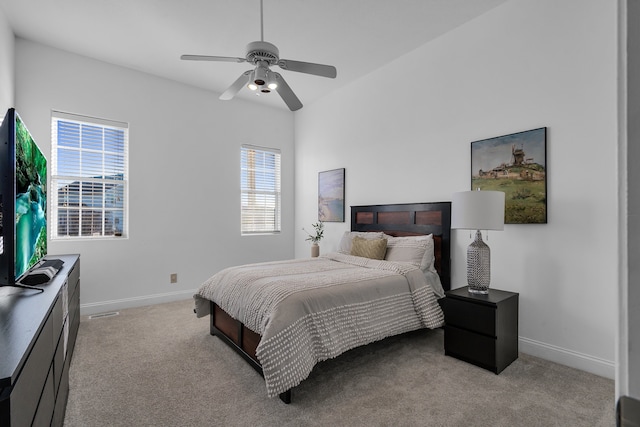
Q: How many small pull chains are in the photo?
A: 2